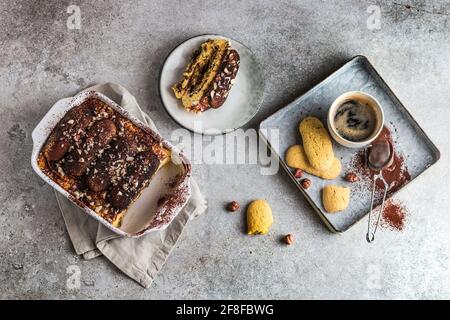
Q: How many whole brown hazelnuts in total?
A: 5